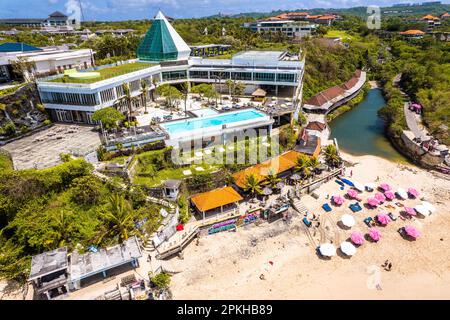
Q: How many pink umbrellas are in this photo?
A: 12